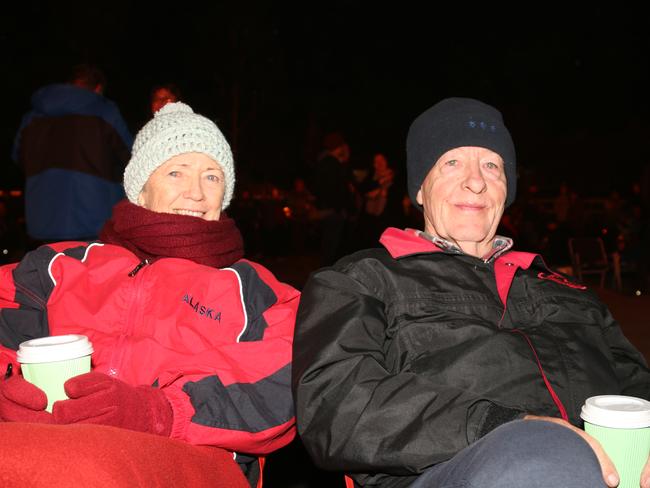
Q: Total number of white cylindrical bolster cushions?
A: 0